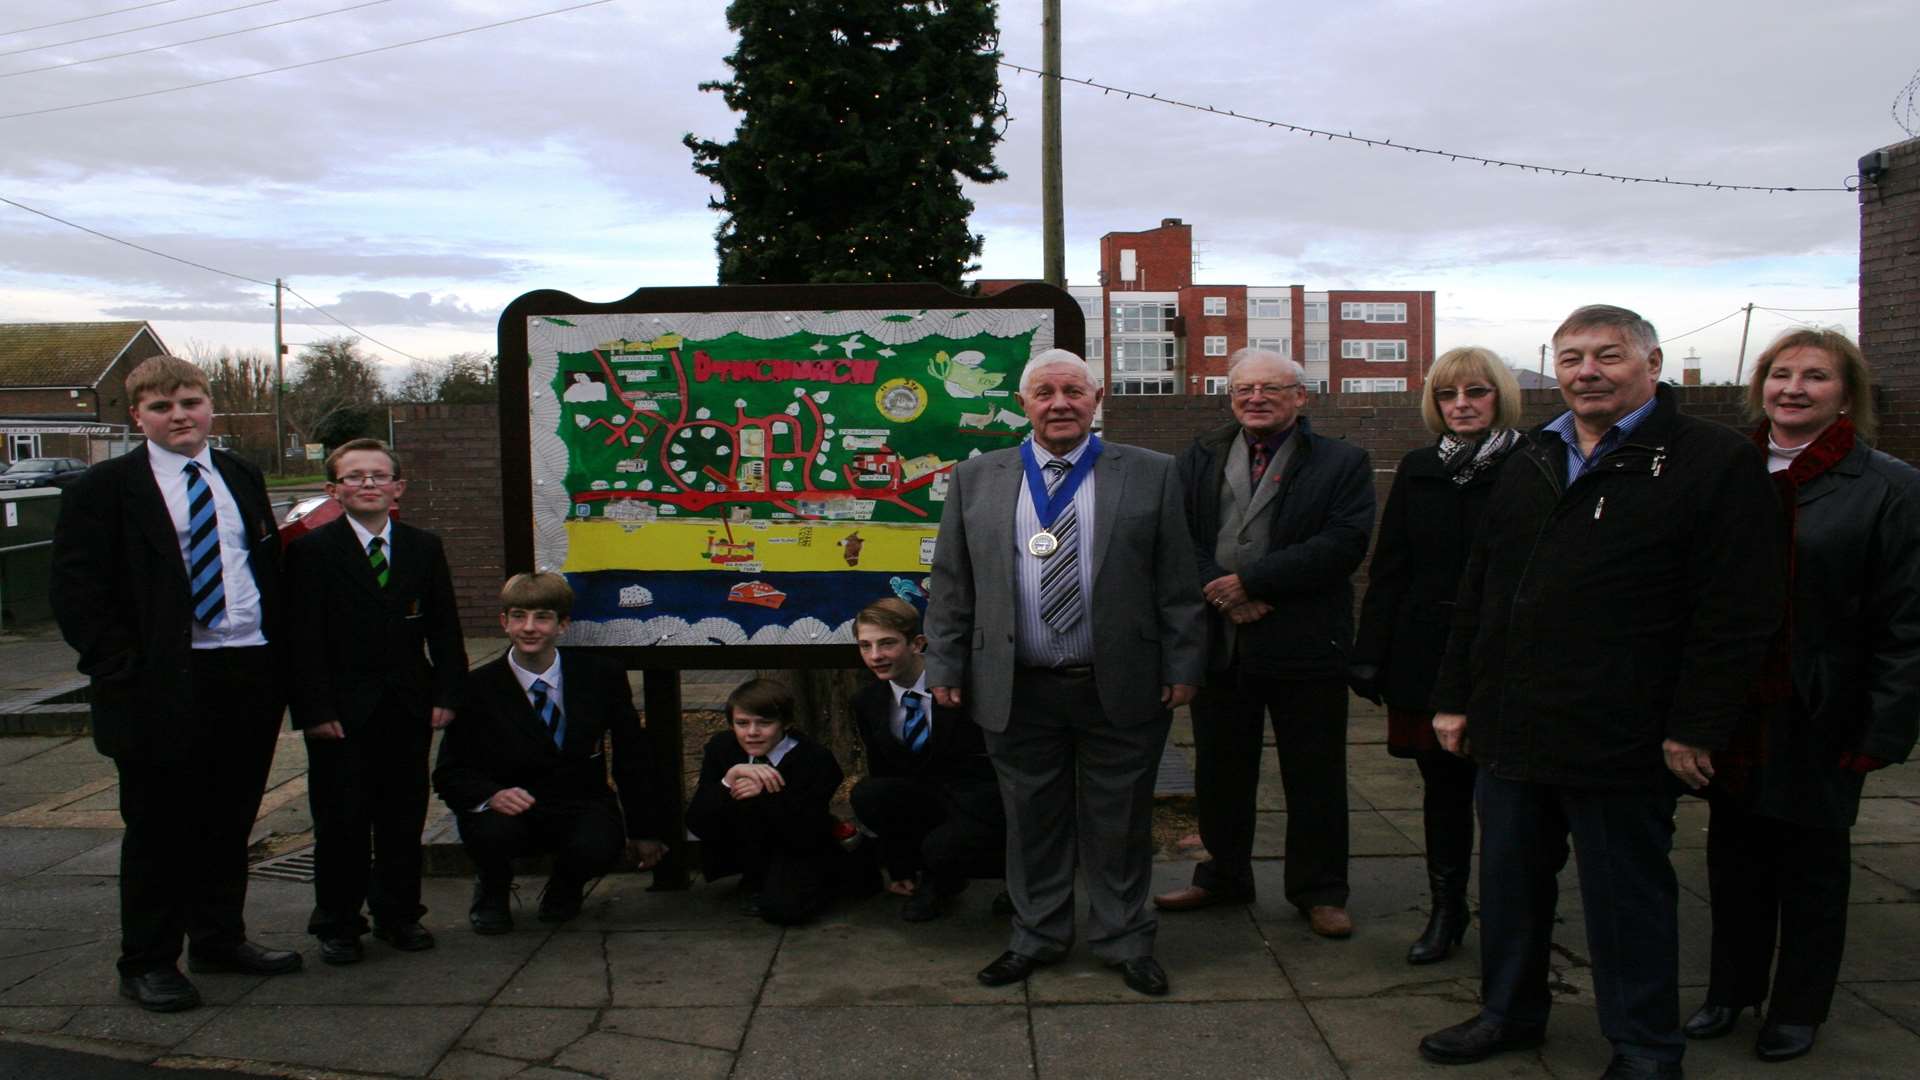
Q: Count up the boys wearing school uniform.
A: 5